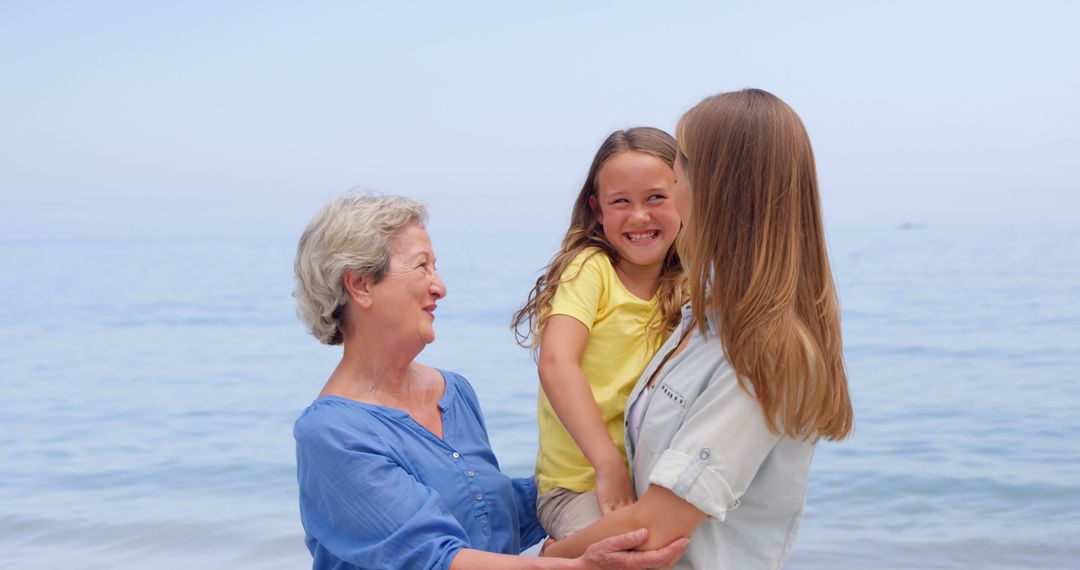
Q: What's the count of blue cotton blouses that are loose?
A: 1